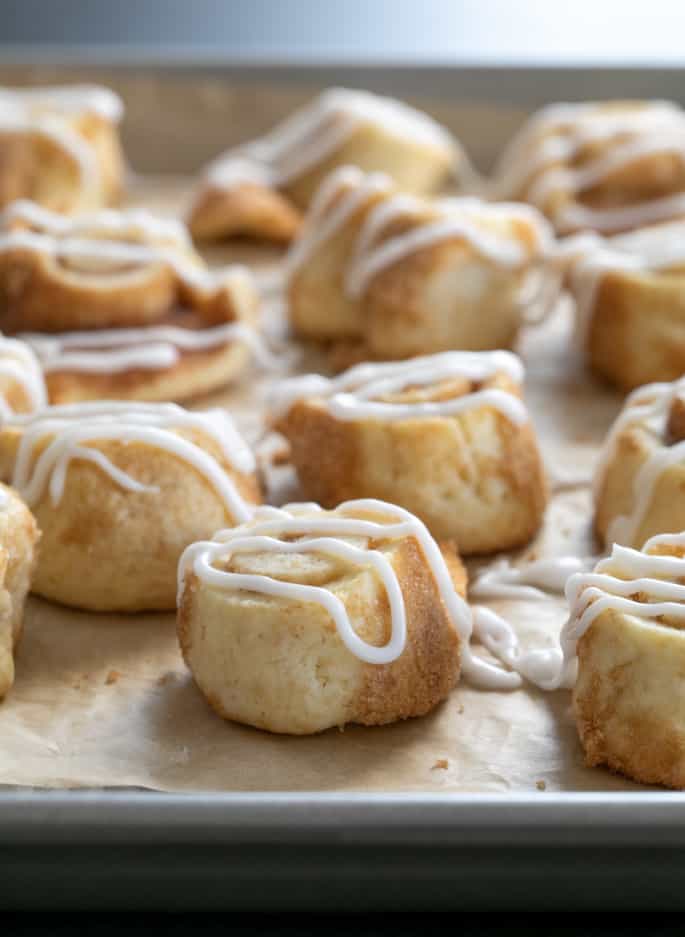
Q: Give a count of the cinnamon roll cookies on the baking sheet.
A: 13